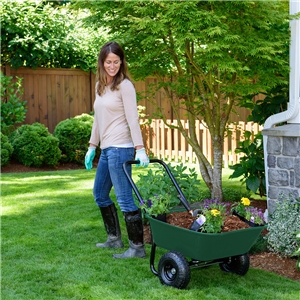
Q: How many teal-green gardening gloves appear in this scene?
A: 2